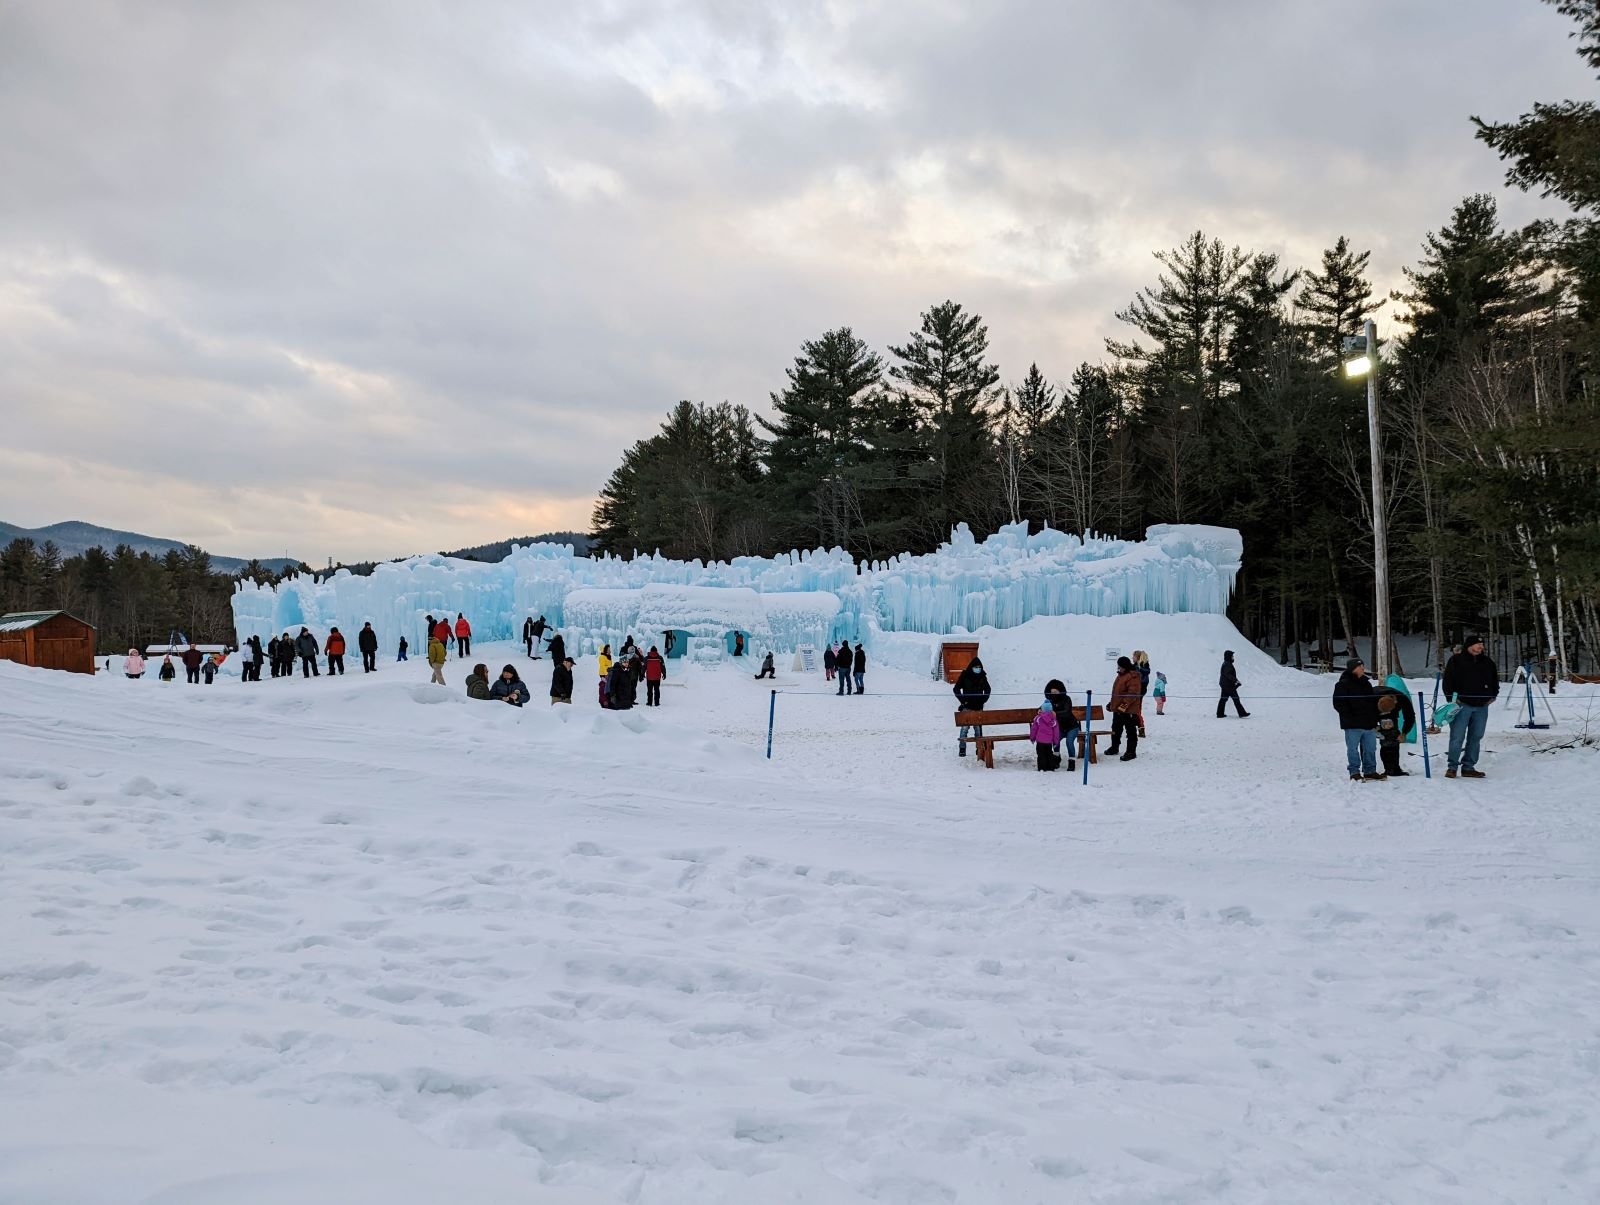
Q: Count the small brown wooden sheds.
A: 2